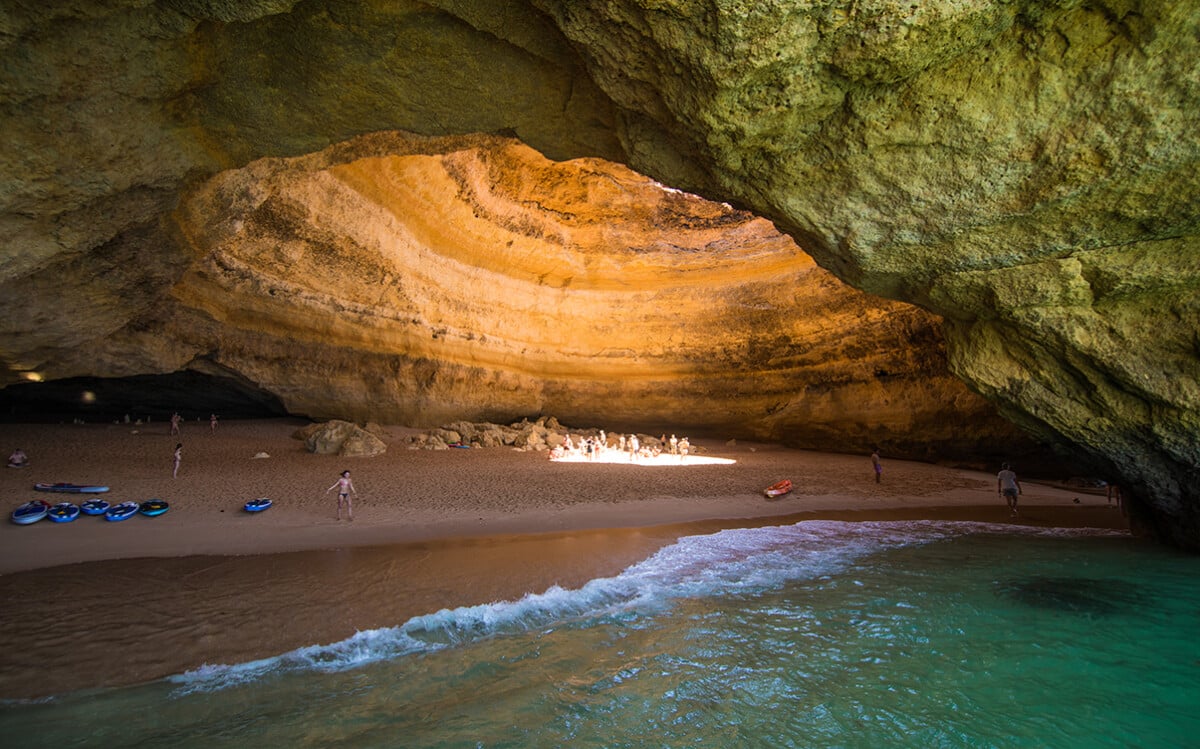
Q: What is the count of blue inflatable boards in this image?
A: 7